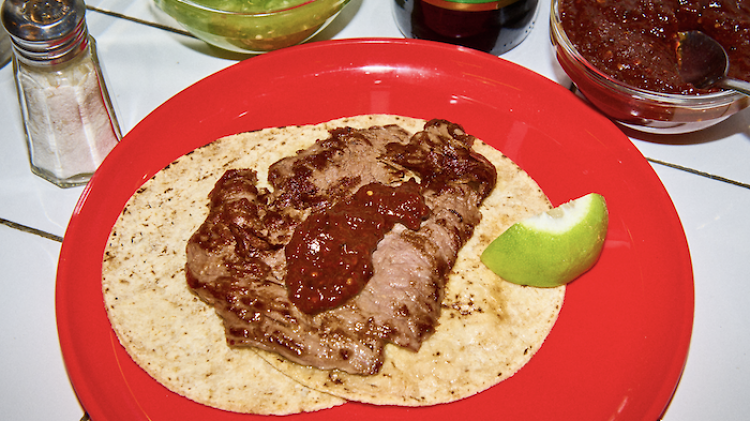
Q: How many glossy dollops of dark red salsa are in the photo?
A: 1